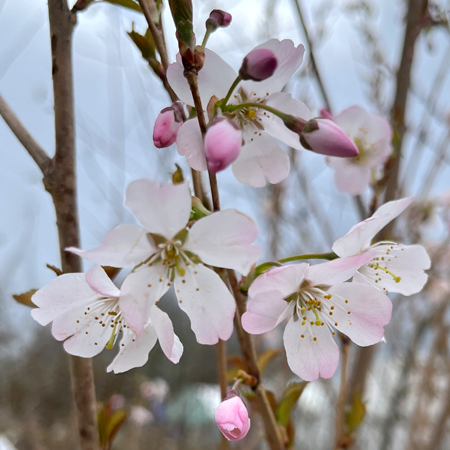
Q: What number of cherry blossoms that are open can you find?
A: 6